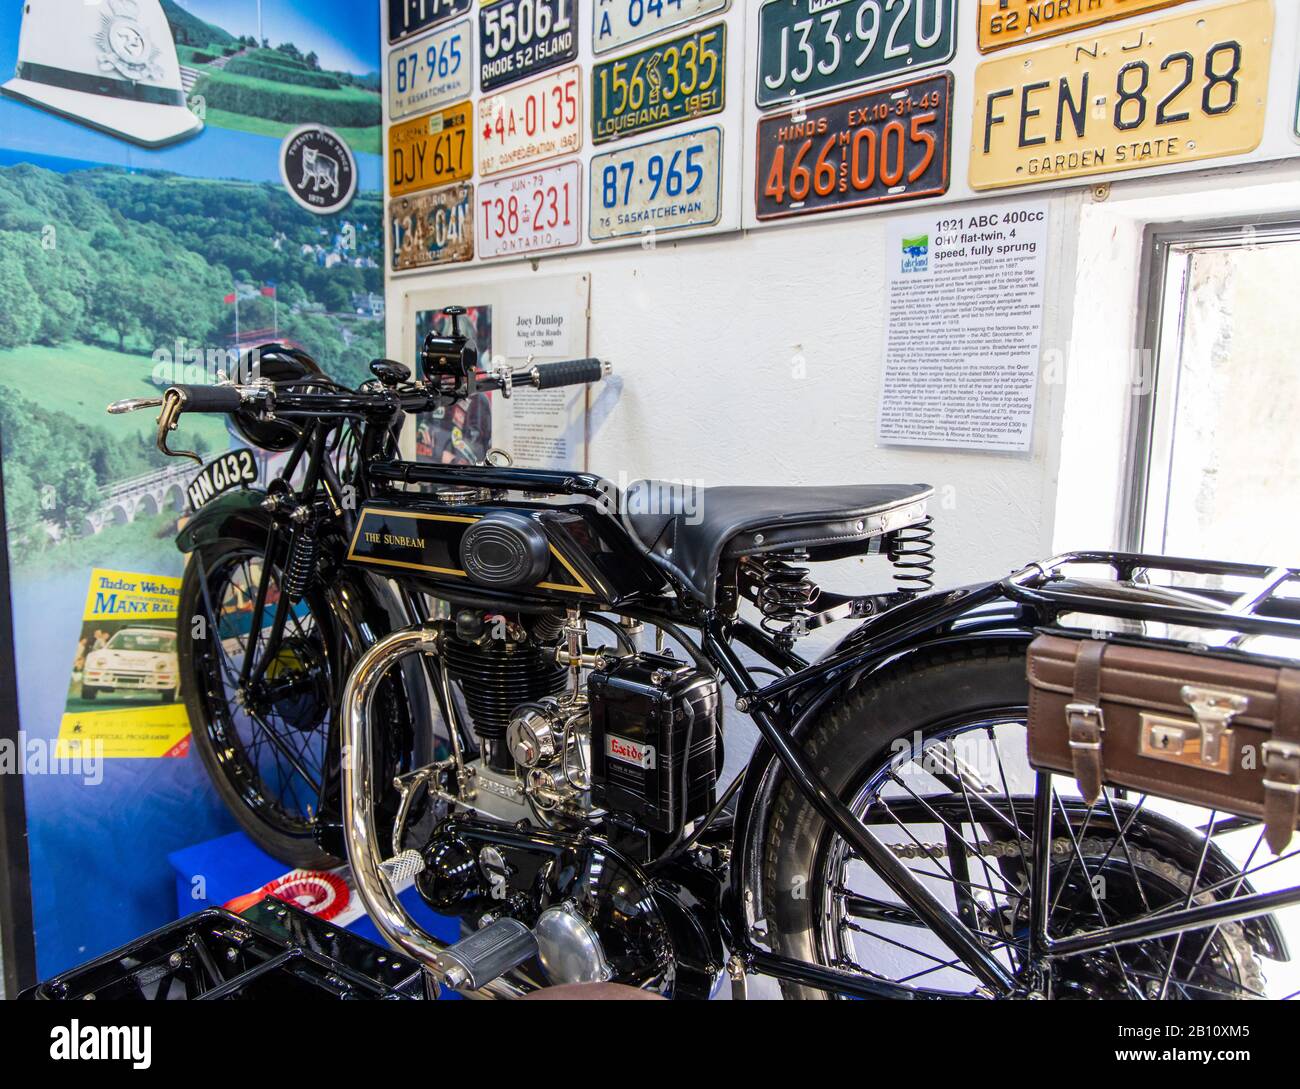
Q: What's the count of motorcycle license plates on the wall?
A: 14